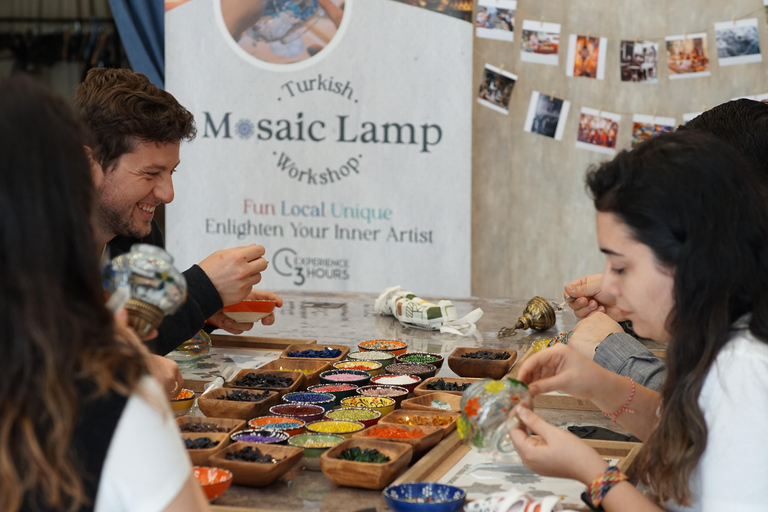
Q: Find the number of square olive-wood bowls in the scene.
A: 13